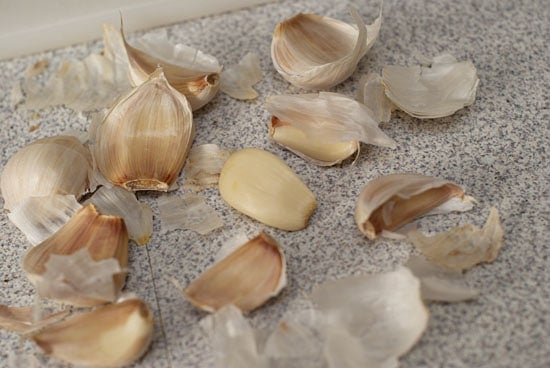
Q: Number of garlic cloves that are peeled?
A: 1